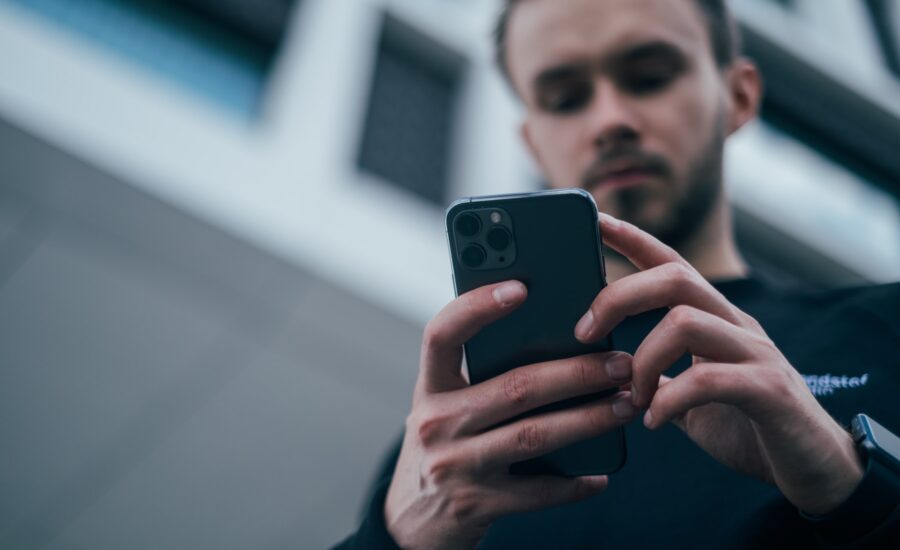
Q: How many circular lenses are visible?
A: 3